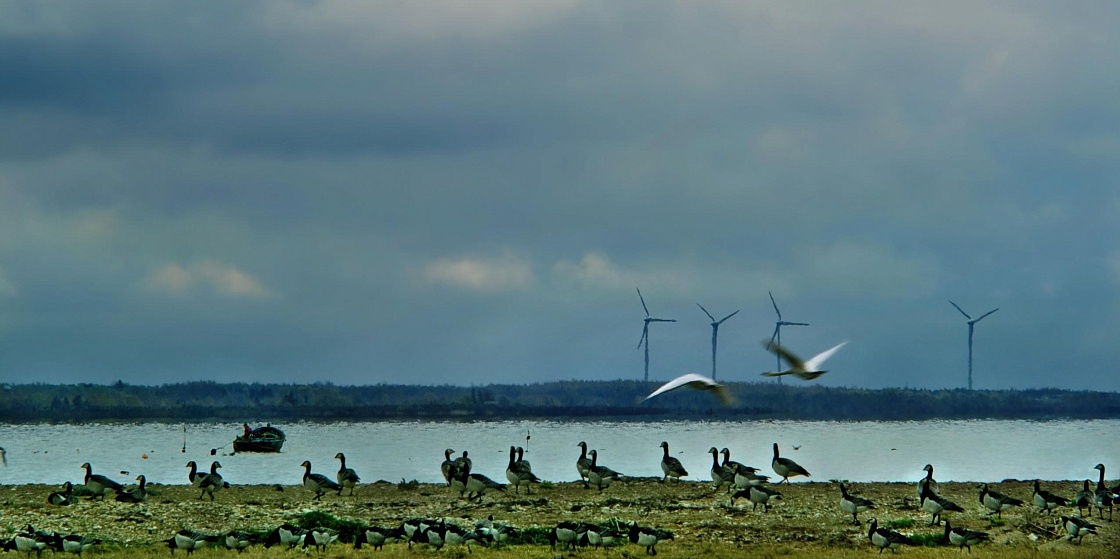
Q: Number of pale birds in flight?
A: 2